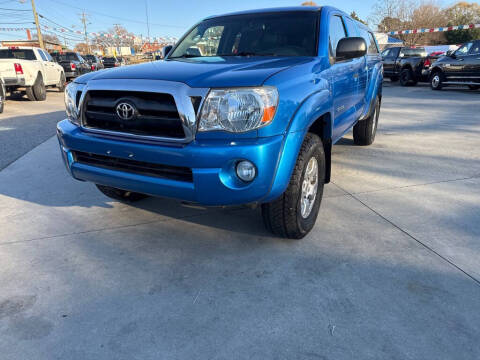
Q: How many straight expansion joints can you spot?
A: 2